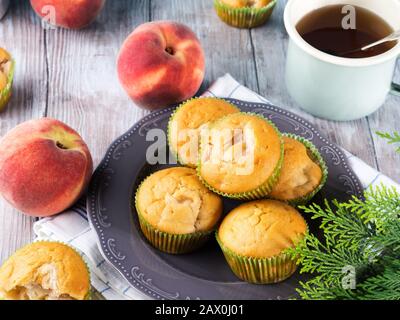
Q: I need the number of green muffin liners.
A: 8